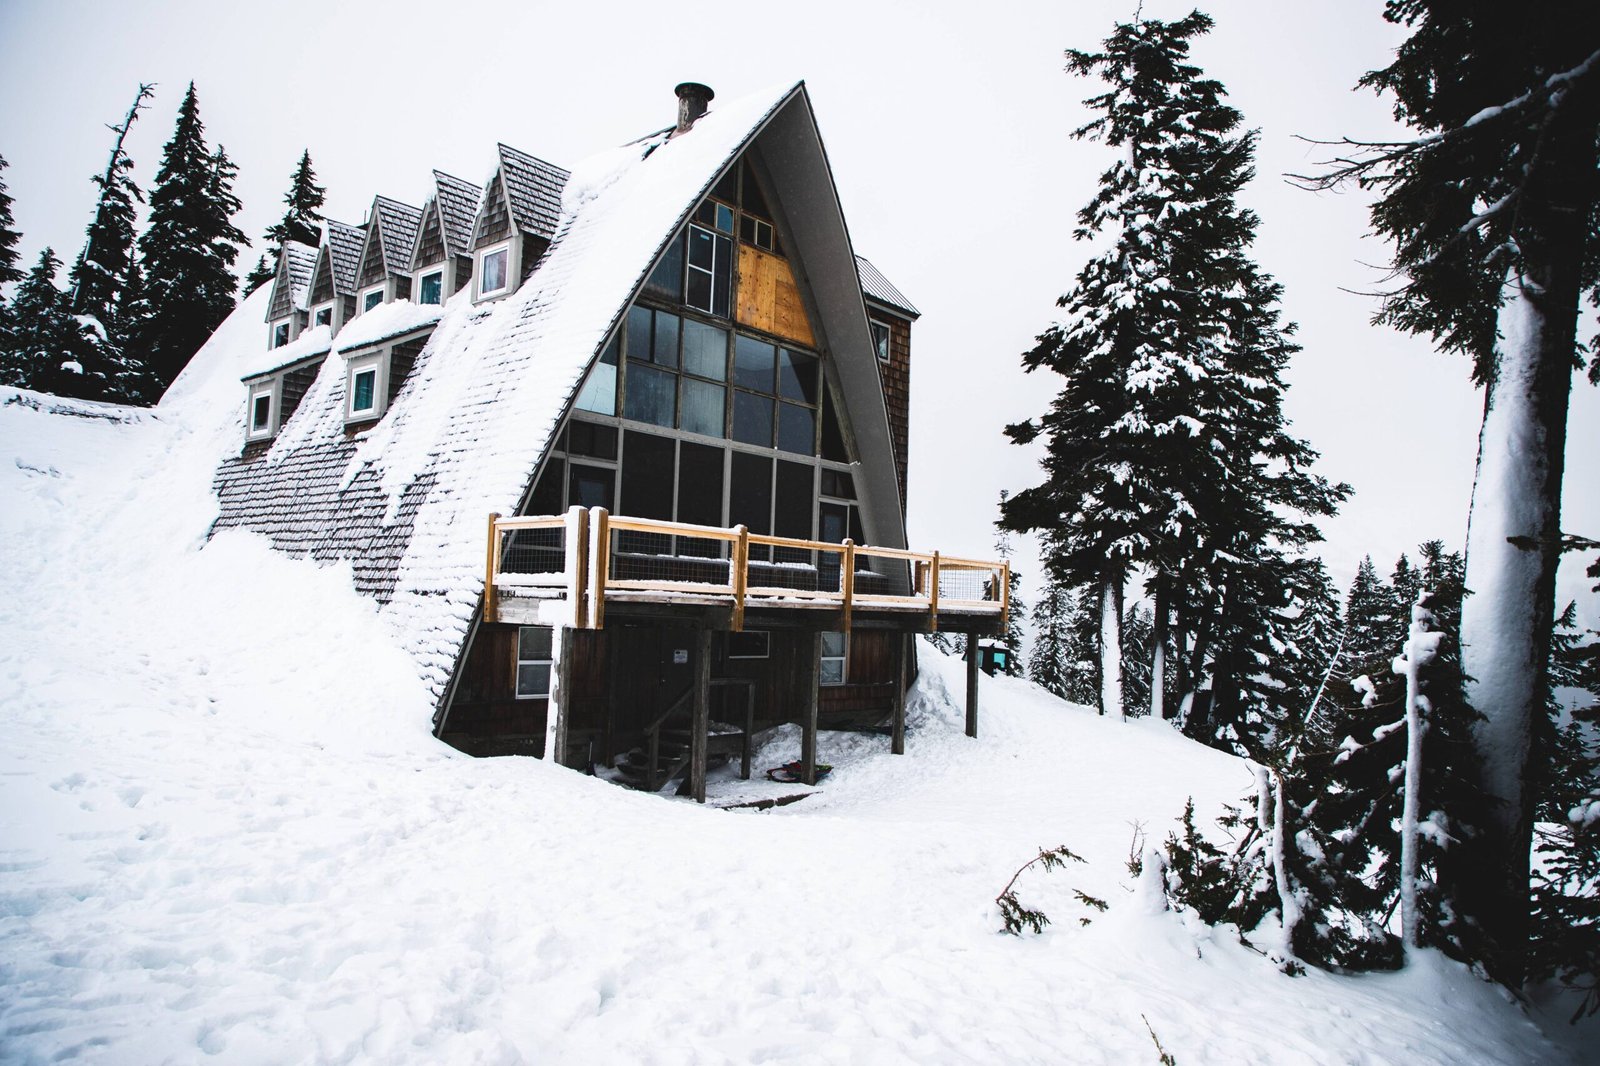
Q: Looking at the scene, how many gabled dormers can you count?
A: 5